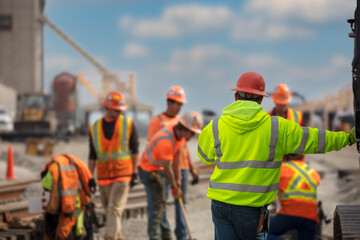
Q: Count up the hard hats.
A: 5